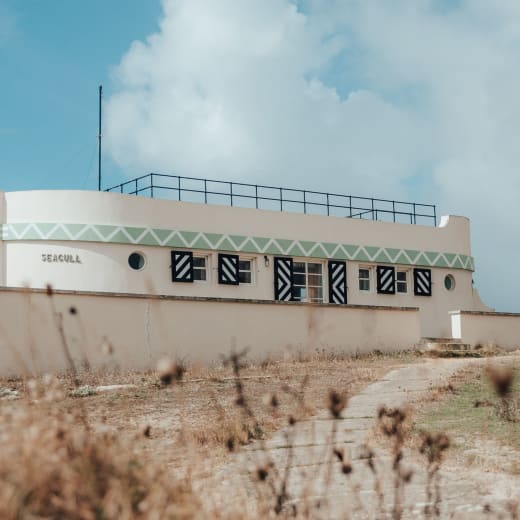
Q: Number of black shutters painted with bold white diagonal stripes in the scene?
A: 6